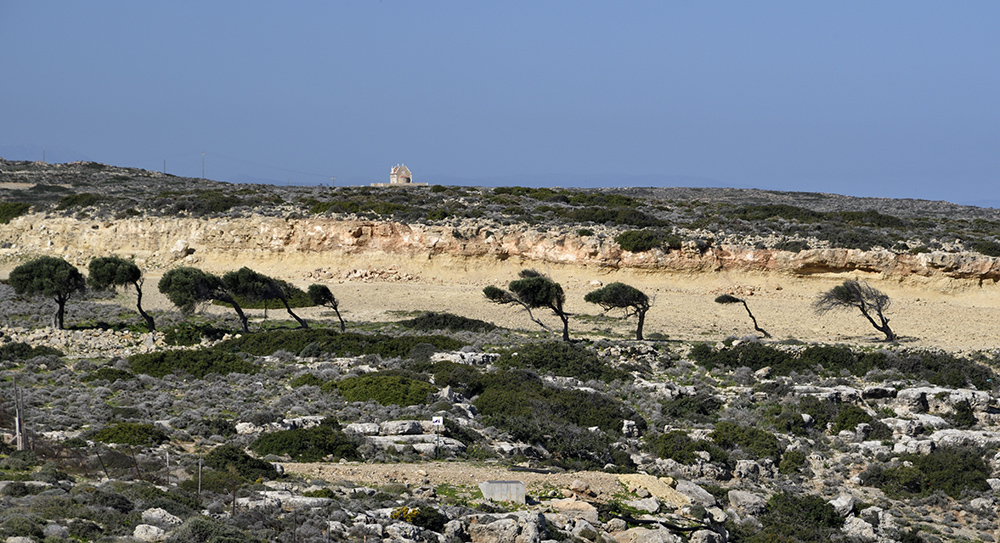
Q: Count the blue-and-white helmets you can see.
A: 0